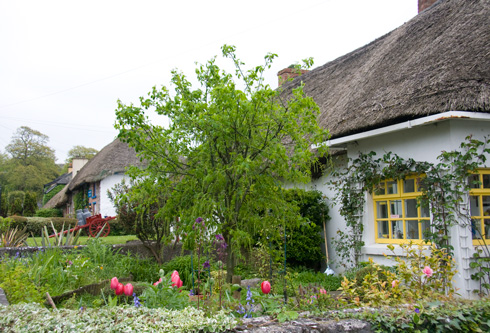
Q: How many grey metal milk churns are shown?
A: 2